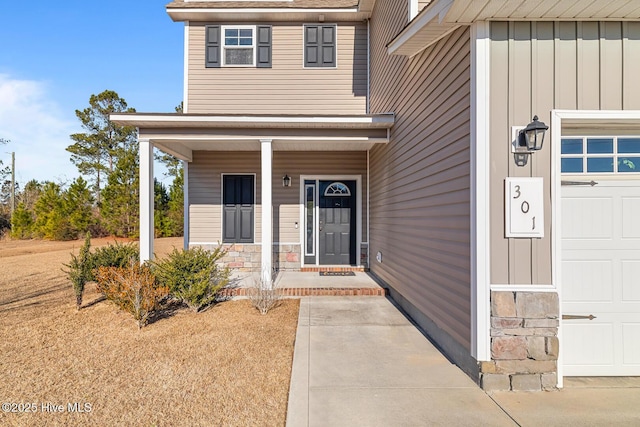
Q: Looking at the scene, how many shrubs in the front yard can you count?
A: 5